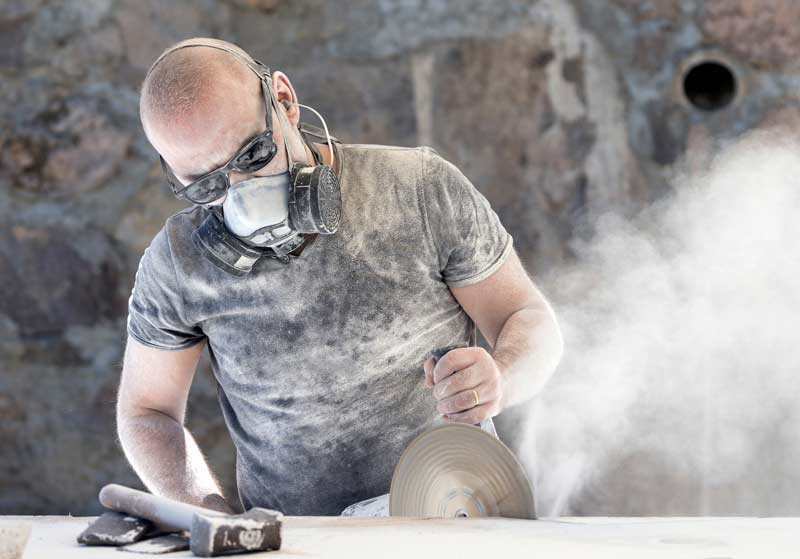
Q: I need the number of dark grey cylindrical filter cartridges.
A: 2